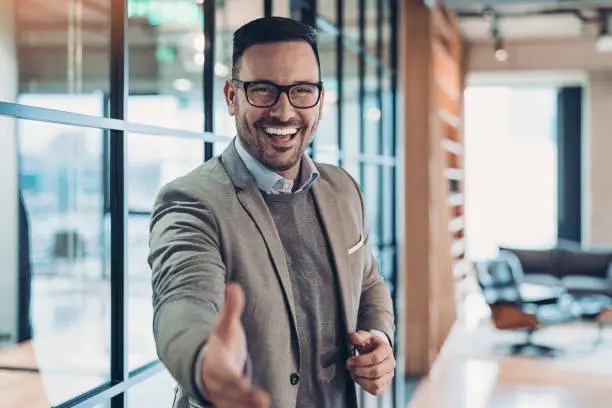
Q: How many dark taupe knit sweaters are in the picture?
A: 1